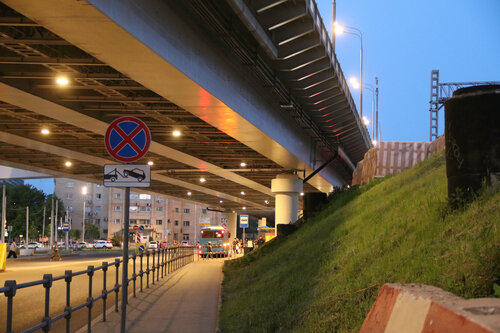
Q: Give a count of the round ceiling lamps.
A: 13